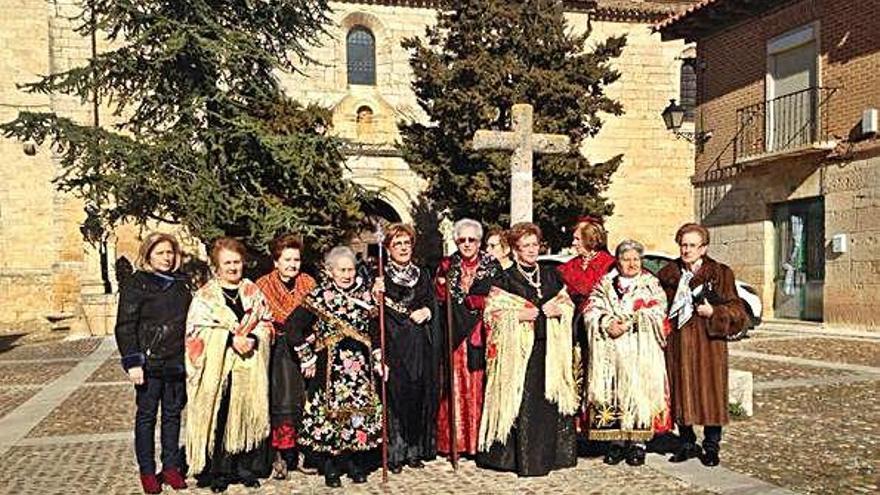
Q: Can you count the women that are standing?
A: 11